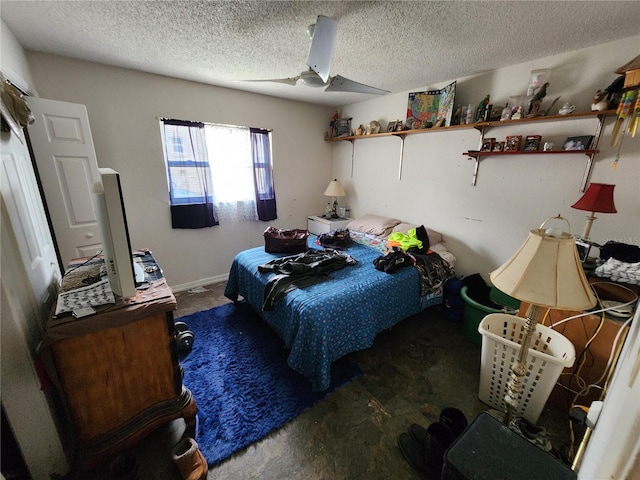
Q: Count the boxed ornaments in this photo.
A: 4